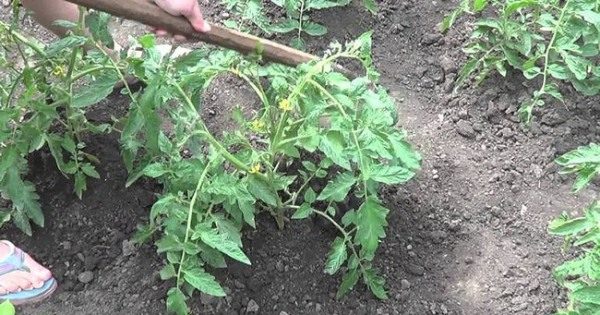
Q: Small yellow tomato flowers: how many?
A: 4